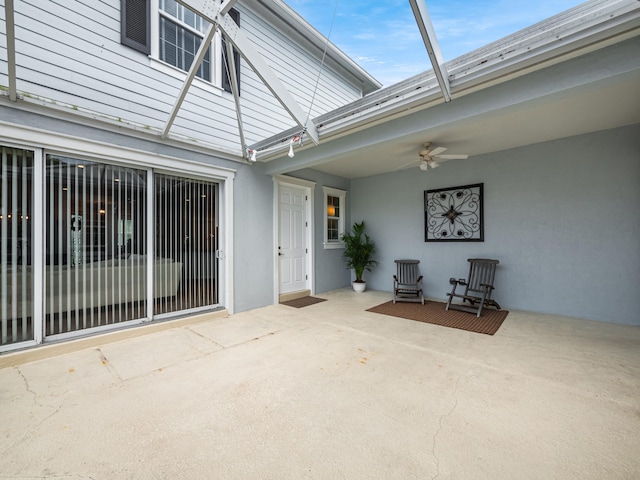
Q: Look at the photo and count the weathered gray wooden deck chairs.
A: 2